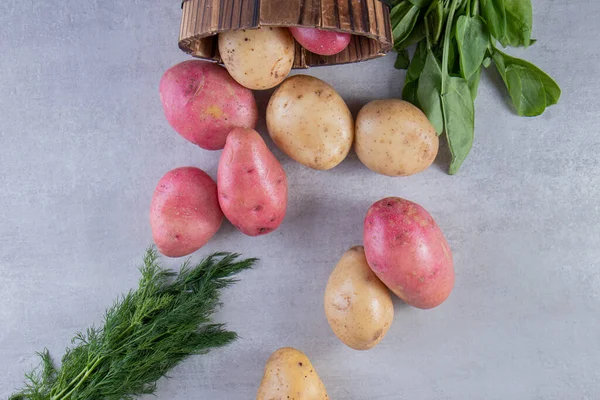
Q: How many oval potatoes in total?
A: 10